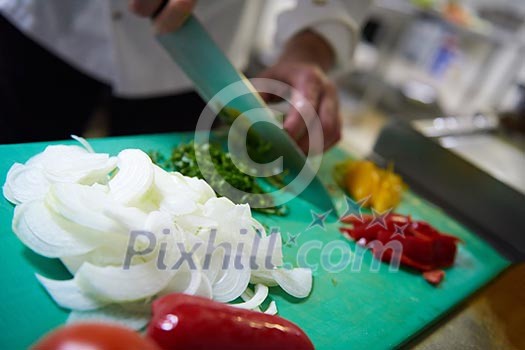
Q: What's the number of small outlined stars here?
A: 5